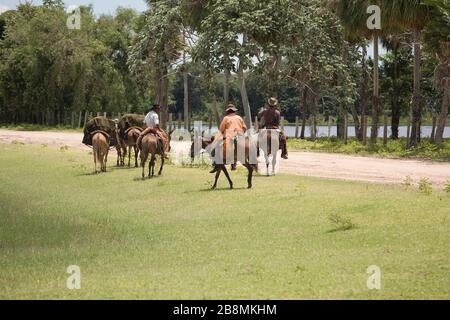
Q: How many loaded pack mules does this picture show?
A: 2